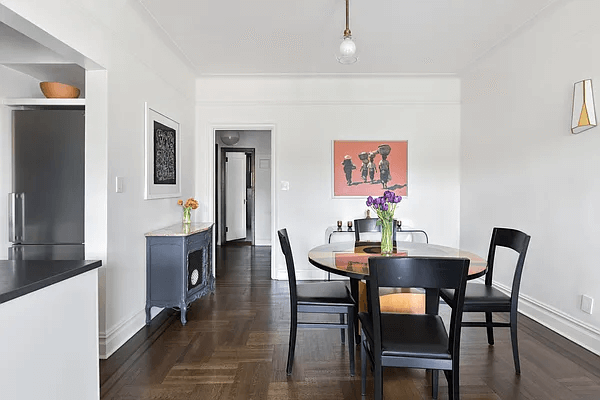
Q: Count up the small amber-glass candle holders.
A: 3